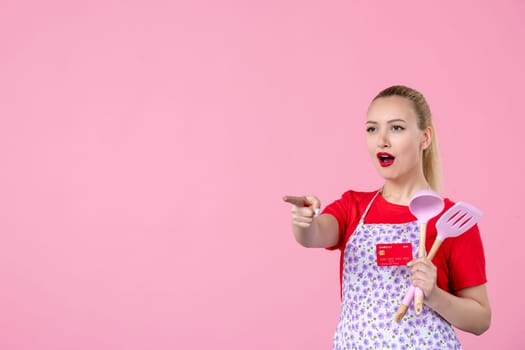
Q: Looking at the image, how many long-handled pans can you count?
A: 0